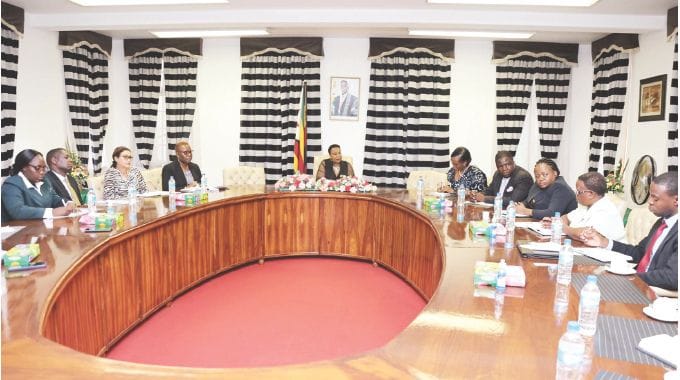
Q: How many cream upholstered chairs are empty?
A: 2